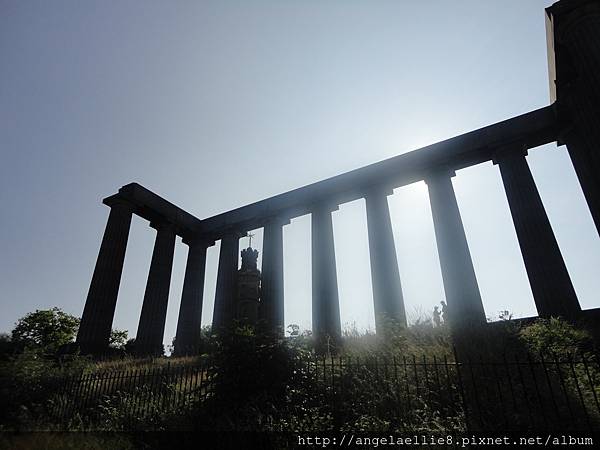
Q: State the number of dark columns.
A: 10